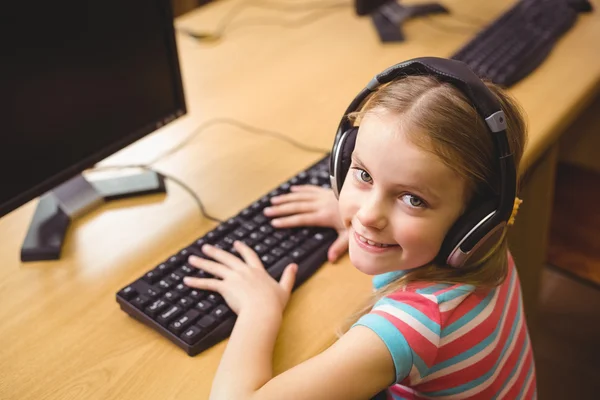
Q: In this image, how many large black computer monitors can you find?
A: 1